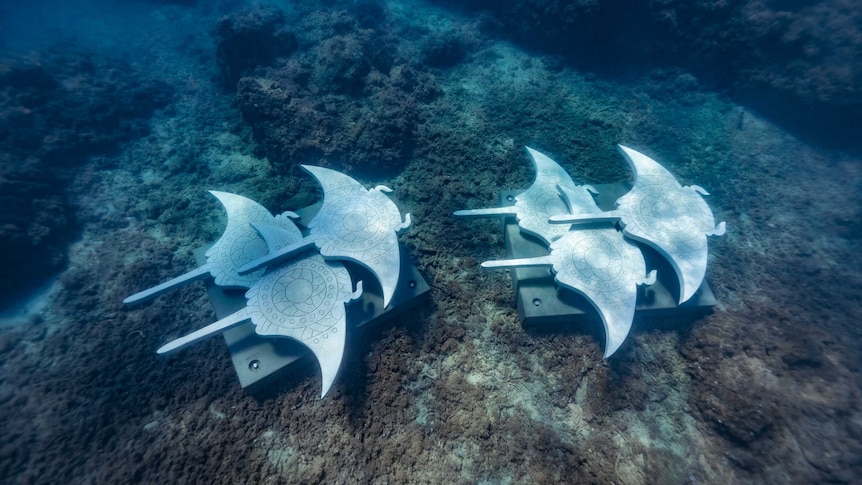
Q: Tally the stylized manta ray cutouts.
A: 6